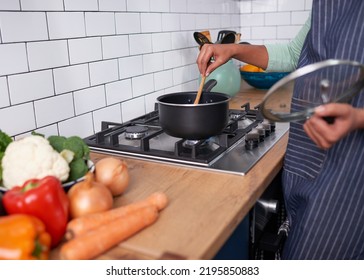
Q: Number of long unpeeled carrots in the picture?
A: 2